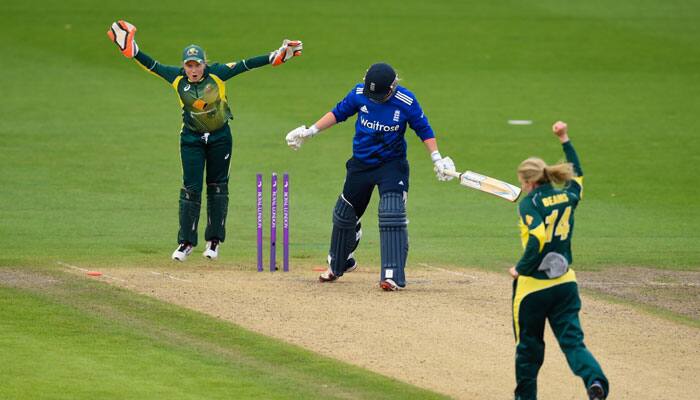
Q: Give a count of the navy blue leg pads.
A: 2